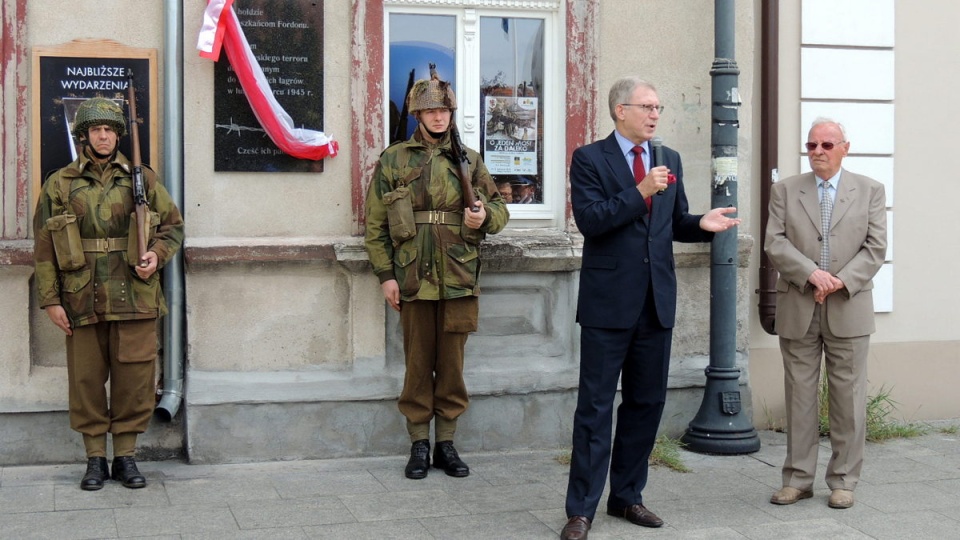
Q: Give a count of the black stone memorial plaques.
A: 1